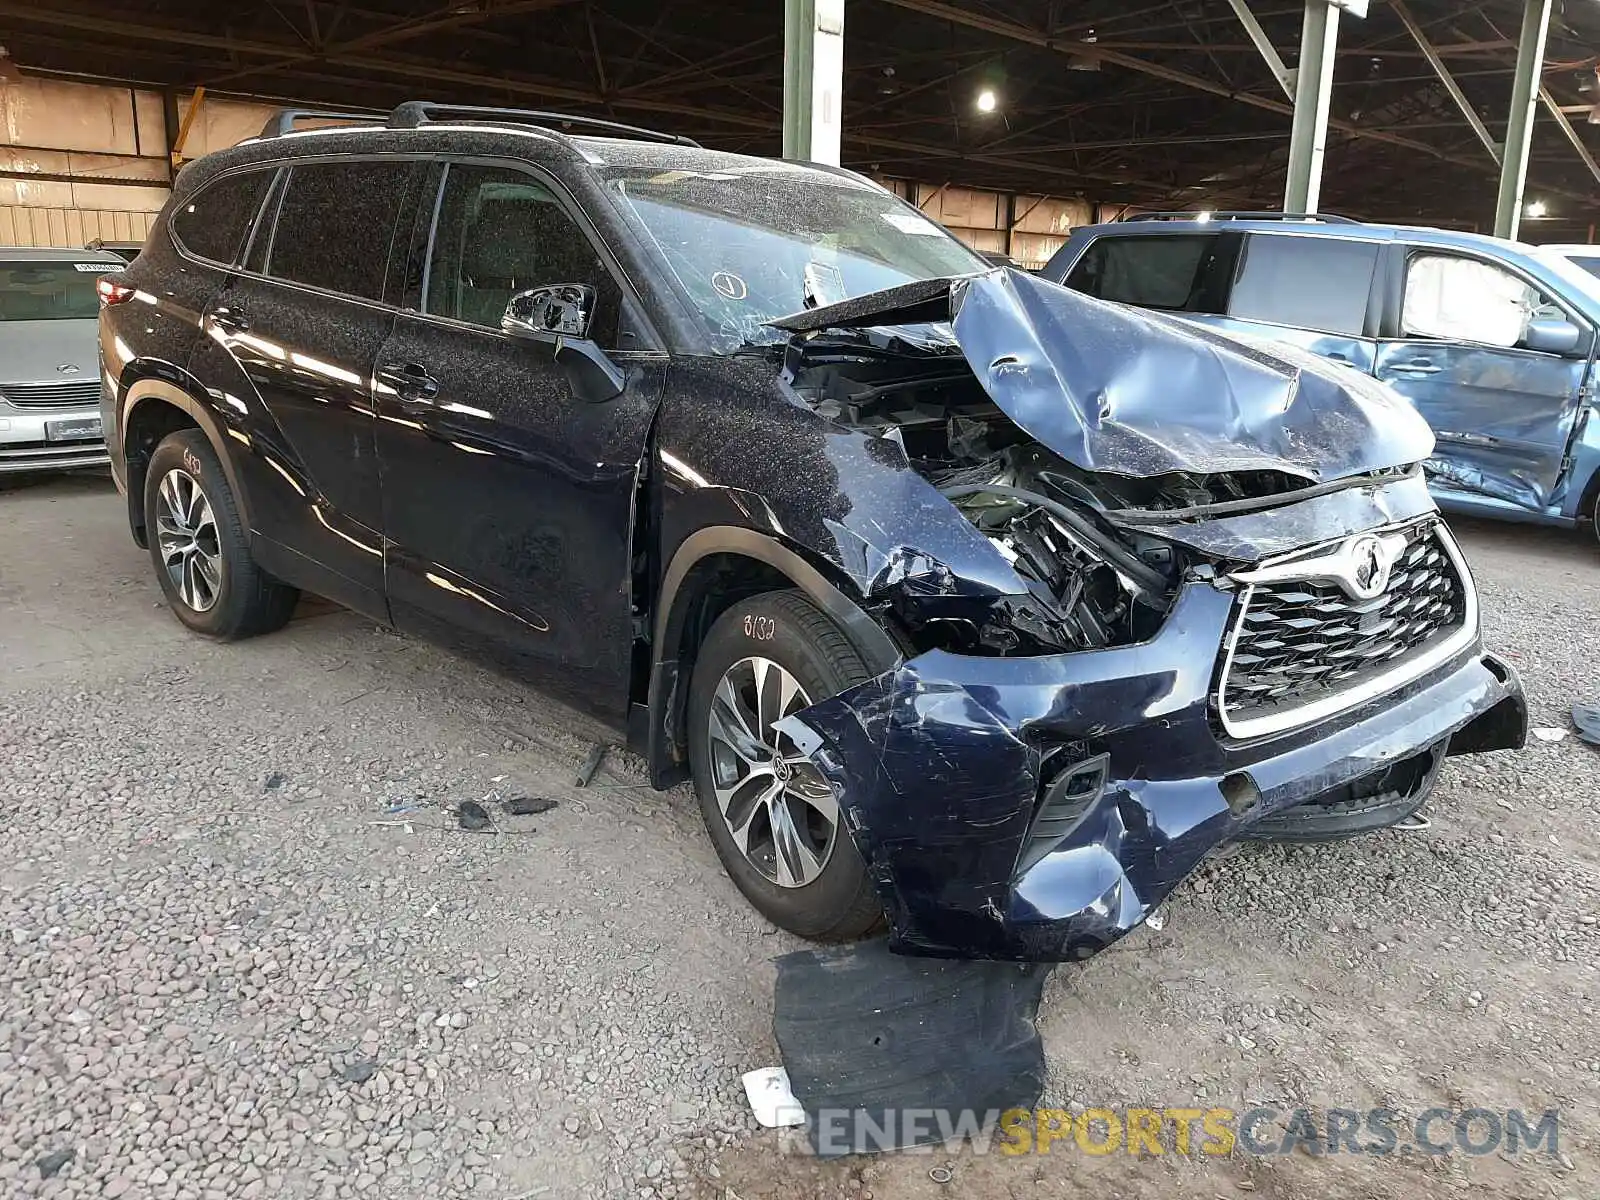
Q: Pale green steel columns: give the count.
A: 3